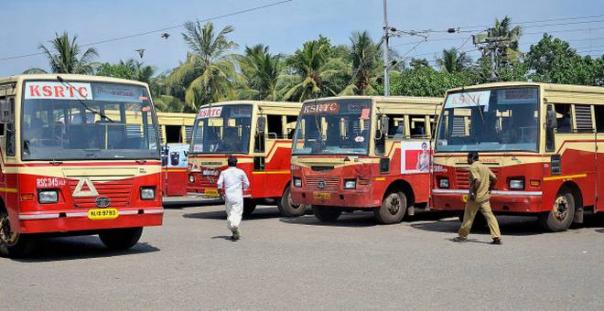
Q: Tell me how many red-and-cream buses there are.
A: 5